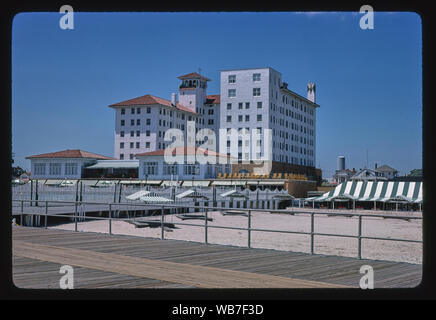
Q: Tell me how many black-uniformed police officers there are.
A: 0